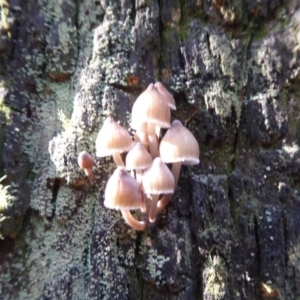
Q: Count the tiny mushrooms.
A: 8